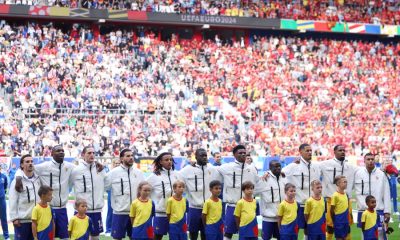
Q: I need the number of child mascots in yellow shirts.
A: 10